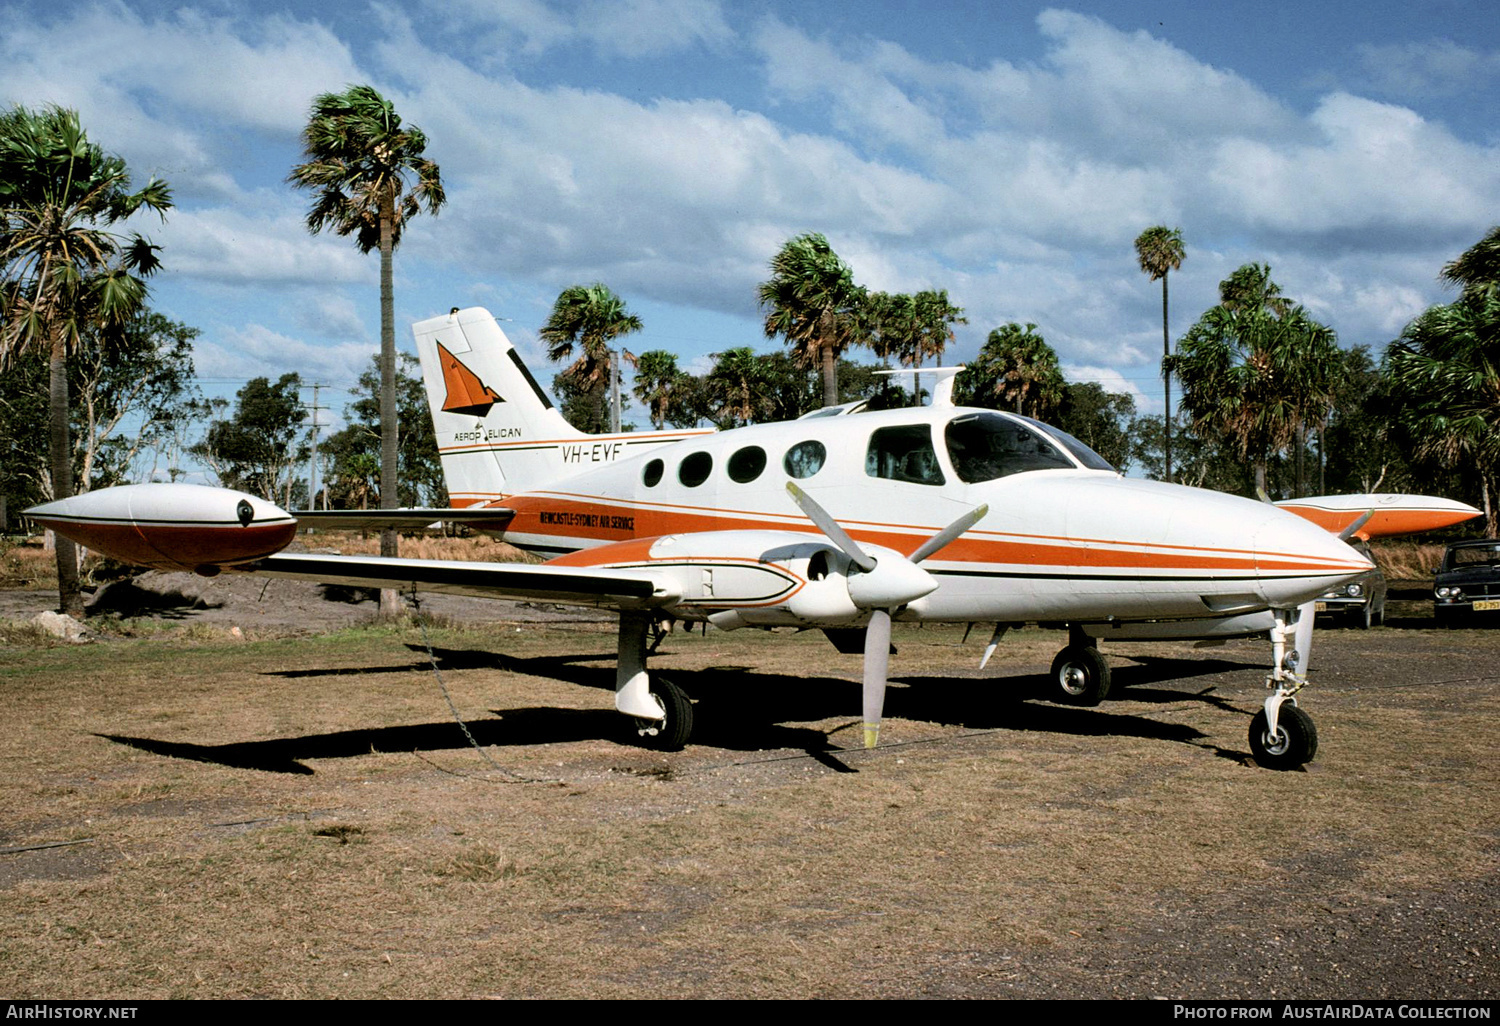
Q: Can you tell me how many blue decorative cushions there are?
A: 0